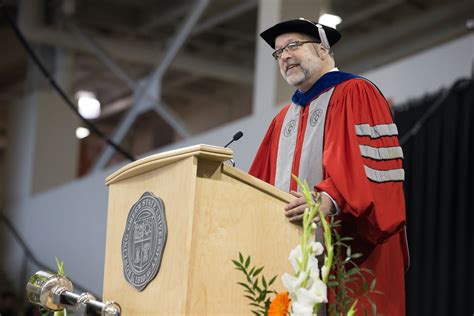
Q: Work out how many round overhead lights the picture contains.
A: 3